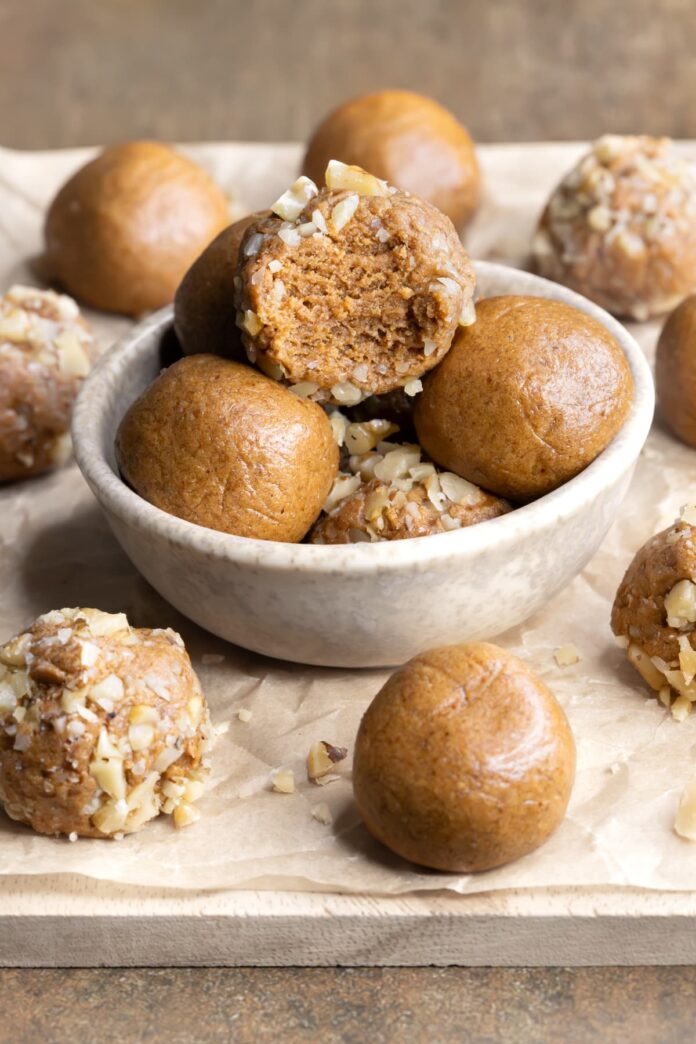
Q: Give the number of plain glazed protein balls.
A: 7